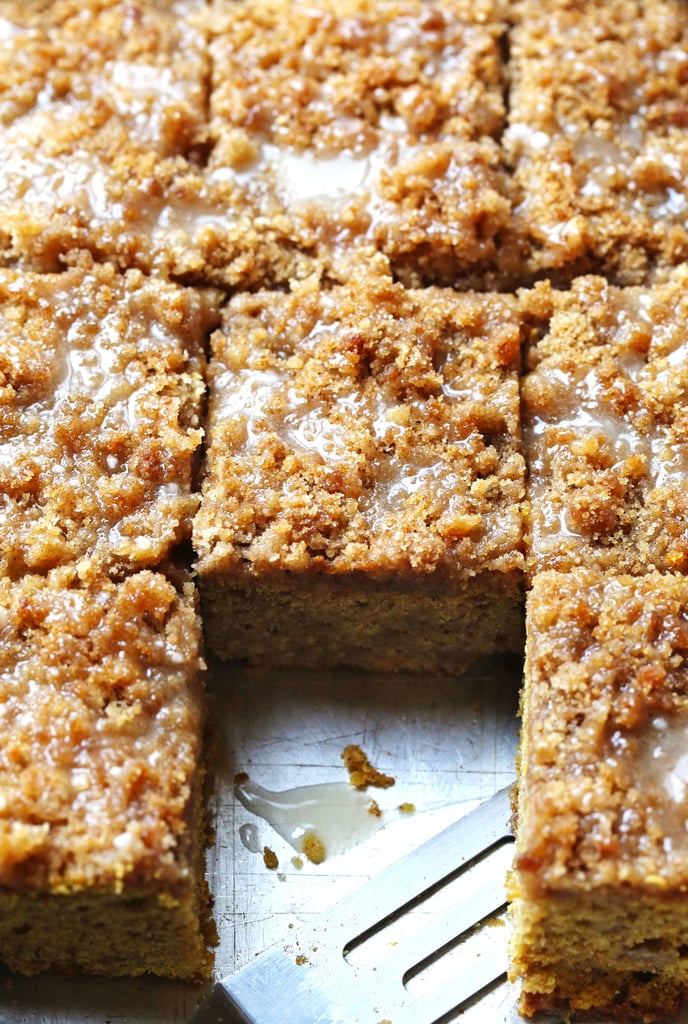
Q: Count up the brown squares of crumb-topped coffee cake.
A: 8